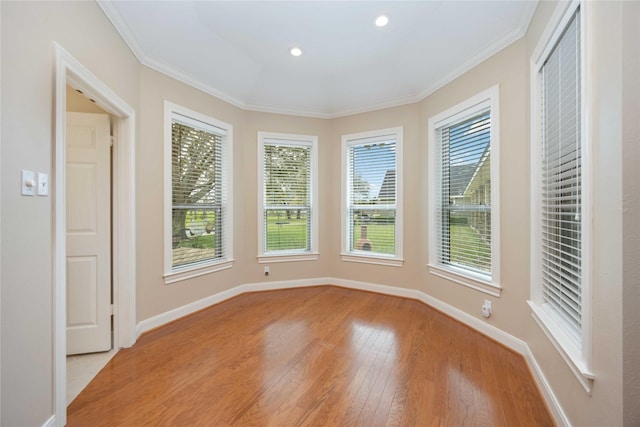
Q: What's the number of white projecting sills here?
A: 5